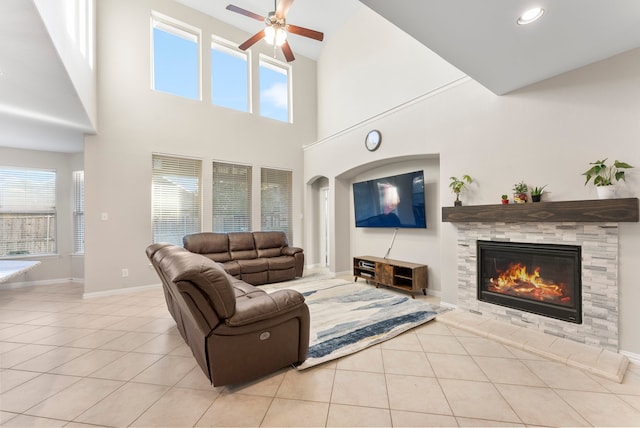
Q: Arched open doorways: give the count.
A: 1